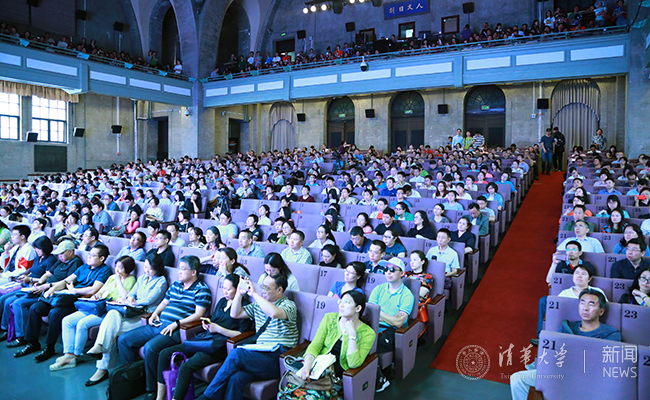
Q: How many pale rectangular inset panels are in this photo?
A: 14